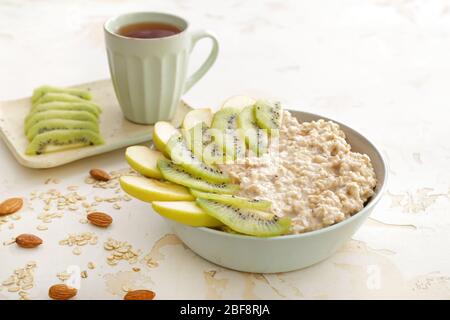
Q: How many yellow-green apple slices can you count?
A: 6